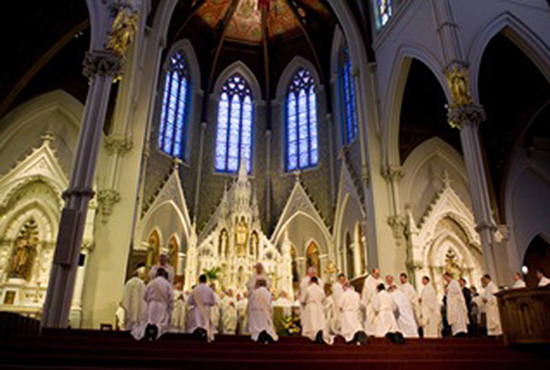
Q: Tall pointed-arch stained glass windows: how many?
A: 4